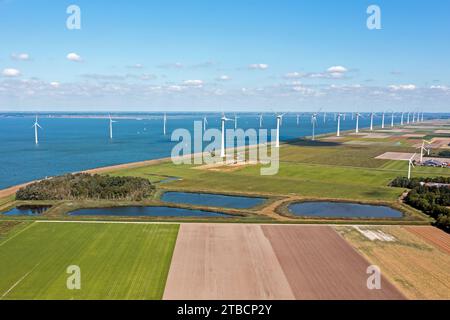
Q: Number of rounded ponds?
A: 1